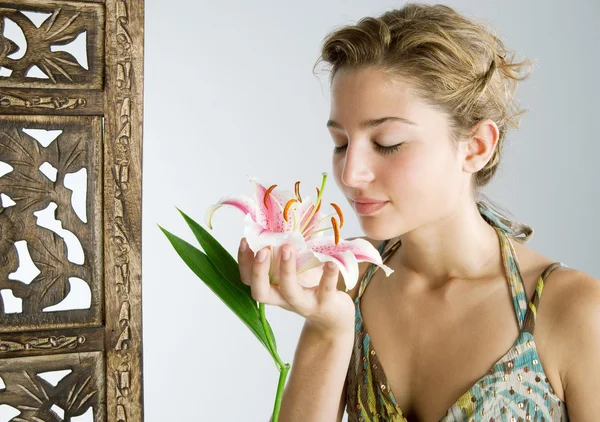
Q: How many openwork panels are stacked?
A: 3